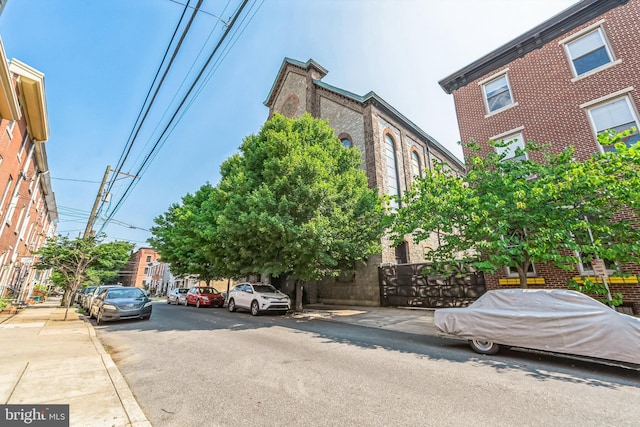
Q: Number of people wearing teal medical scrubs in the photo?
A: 0